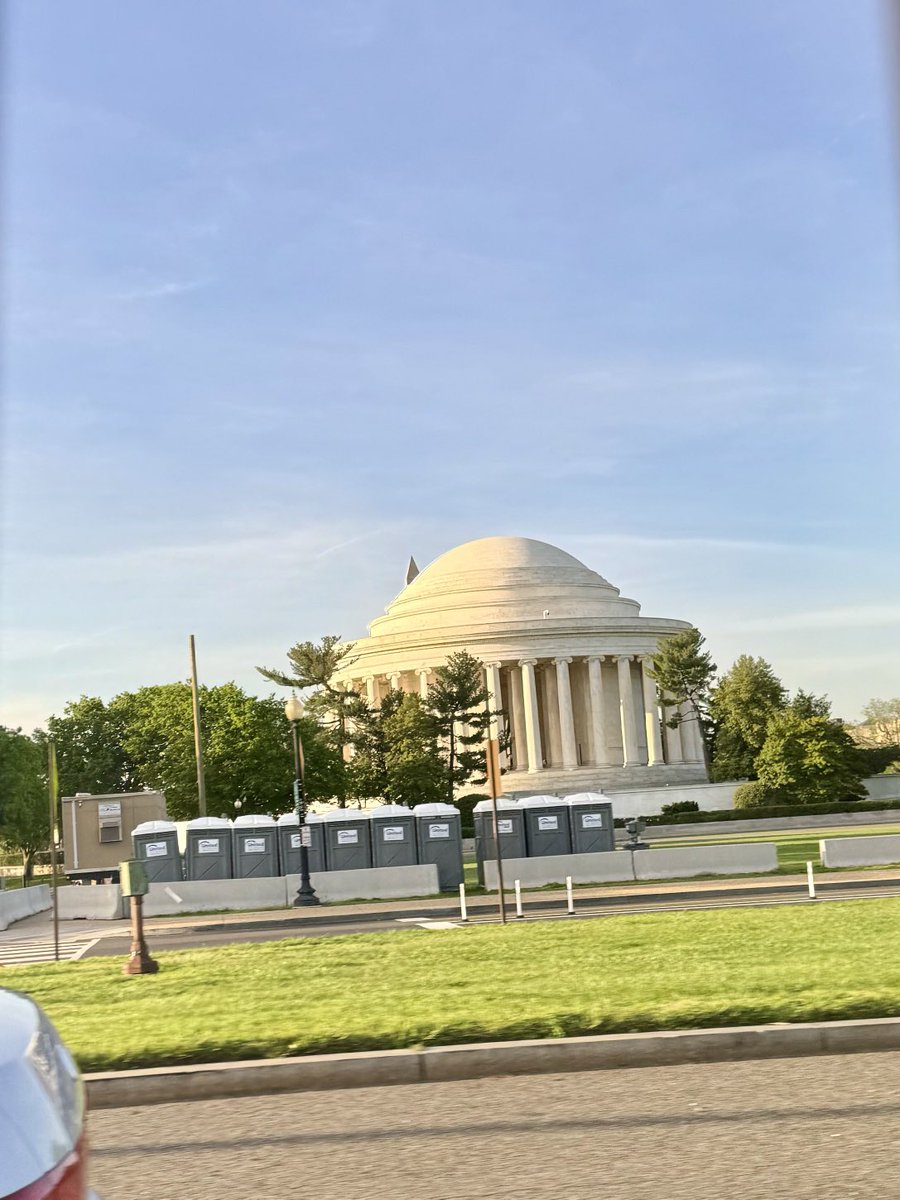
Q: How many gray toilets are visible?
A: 10